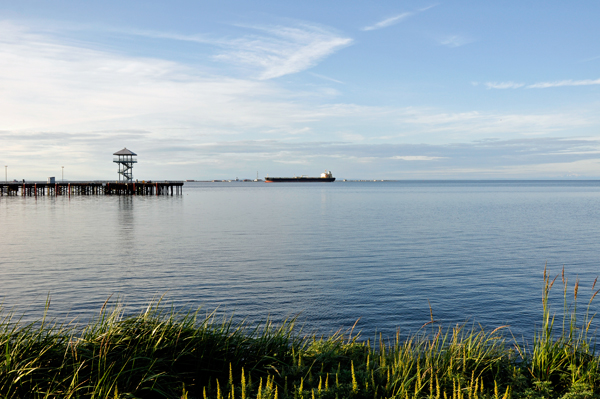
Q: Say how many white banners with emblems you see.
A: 0